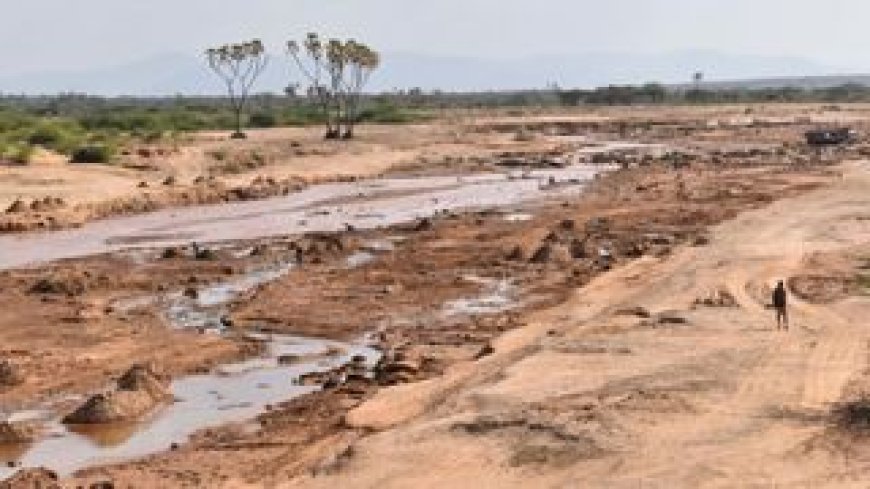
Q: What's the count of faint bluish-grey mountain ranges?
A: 1